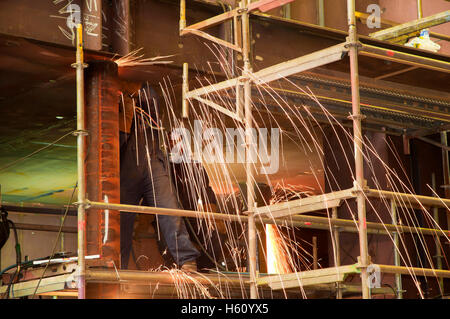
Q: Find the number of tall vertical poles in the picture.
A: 3